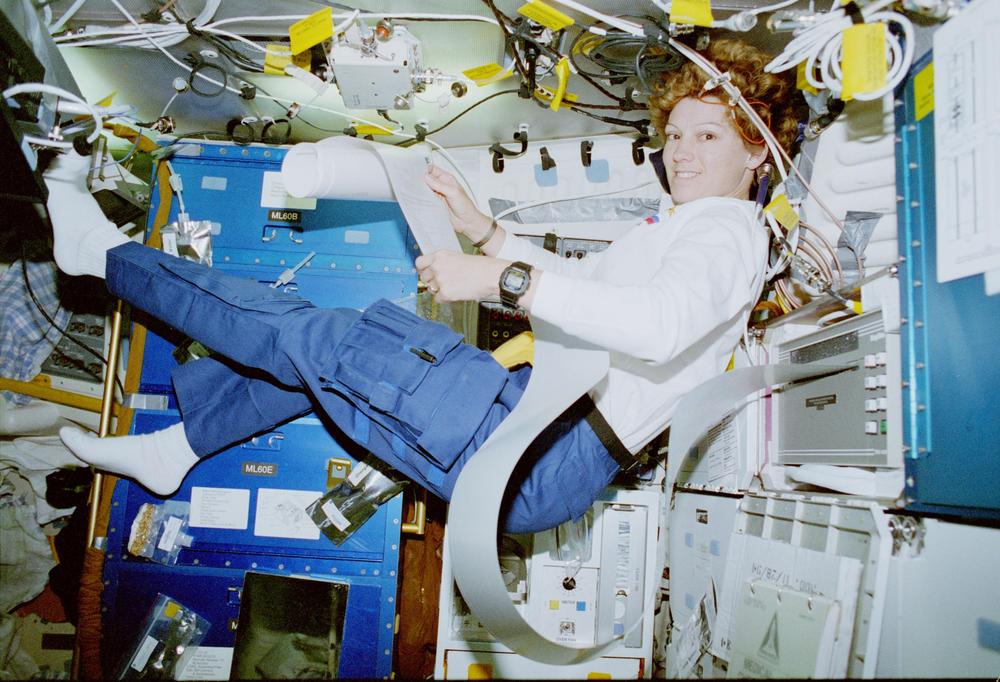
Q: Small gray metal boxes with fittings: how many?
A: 1